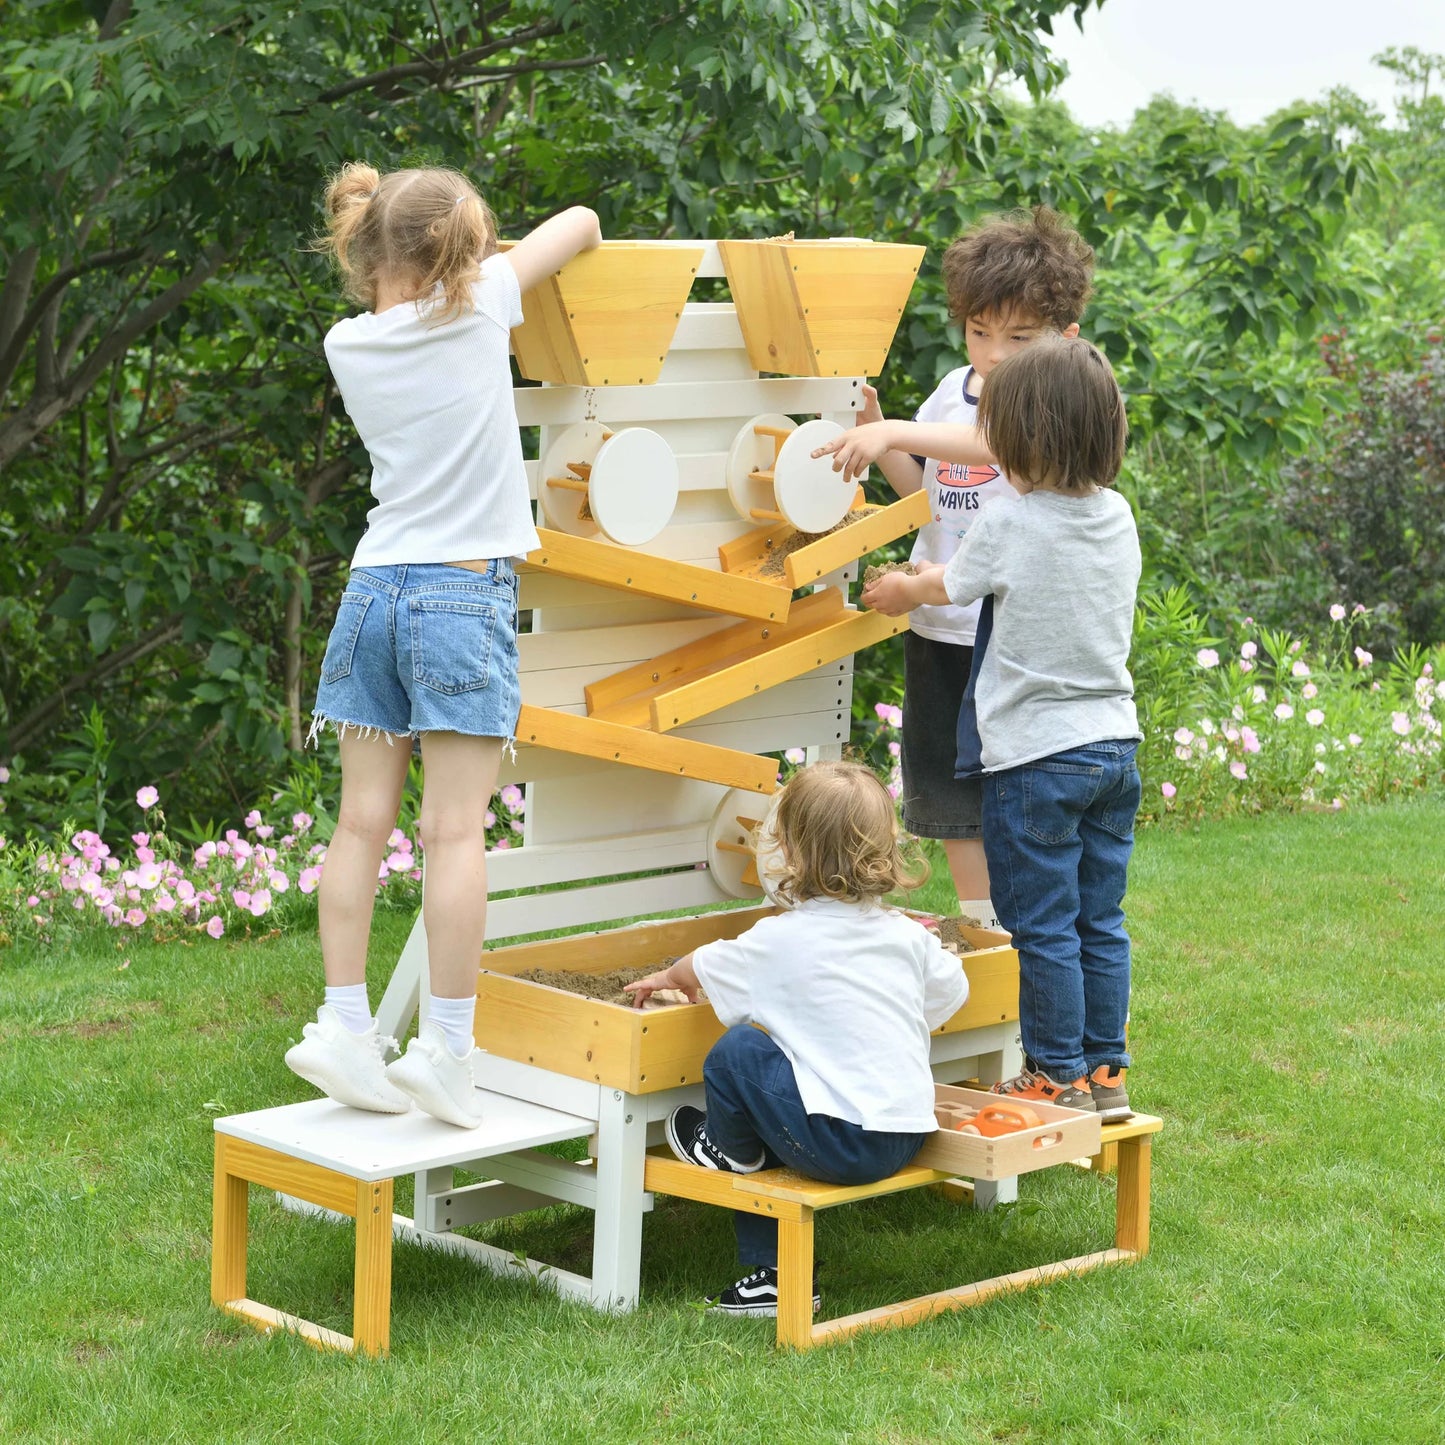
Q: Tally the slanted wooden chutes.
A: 4